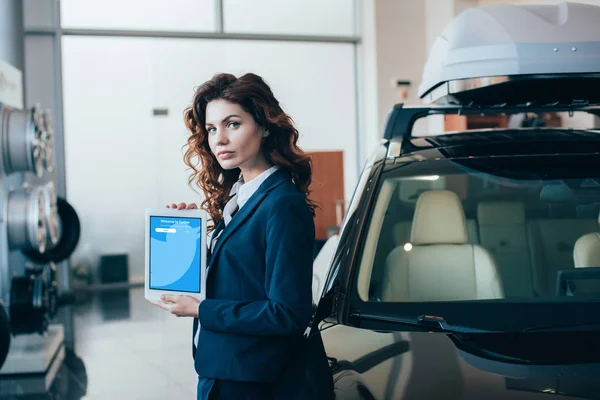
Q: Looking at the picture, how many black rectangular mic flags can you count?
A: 0